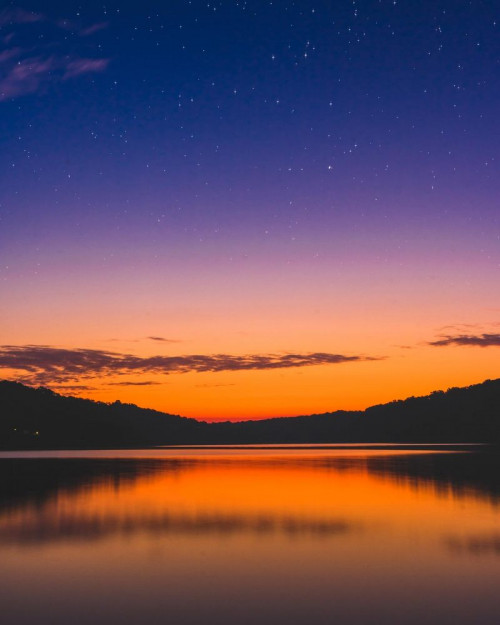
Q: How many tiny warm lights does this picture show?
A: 2